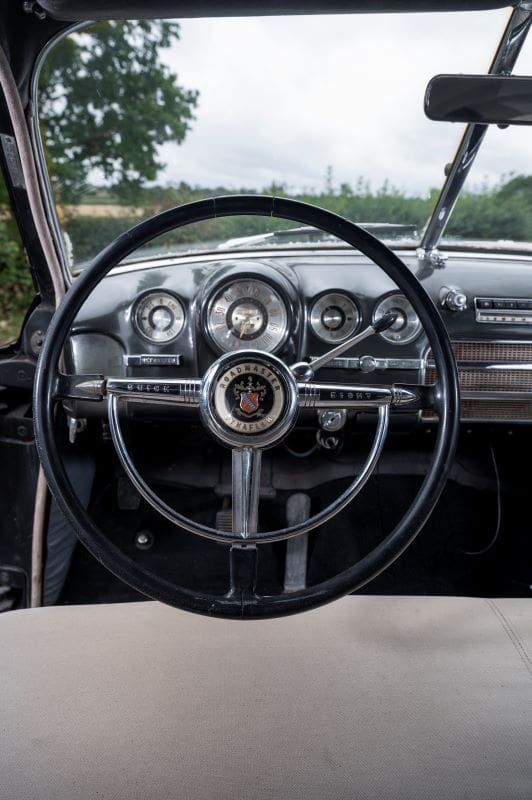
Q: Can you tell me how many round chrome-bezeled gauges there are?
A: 4